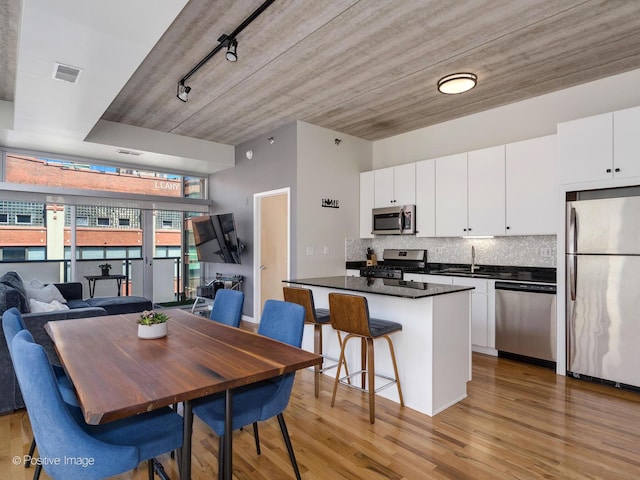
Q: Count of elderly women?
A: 0